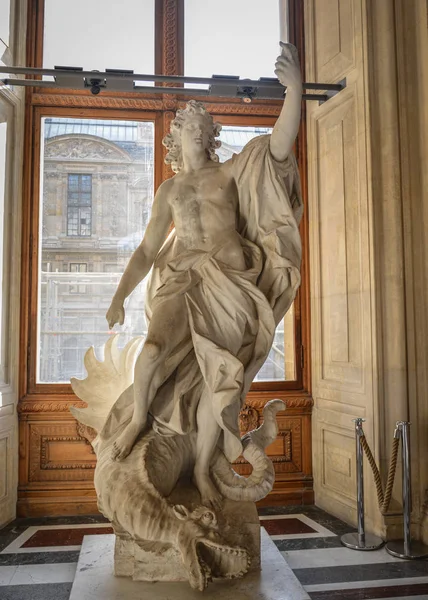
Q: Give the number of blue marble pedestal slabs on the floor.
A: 0